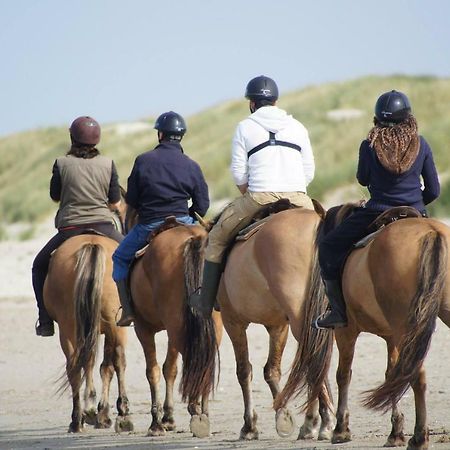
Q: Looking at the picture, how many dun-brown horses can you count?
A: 4